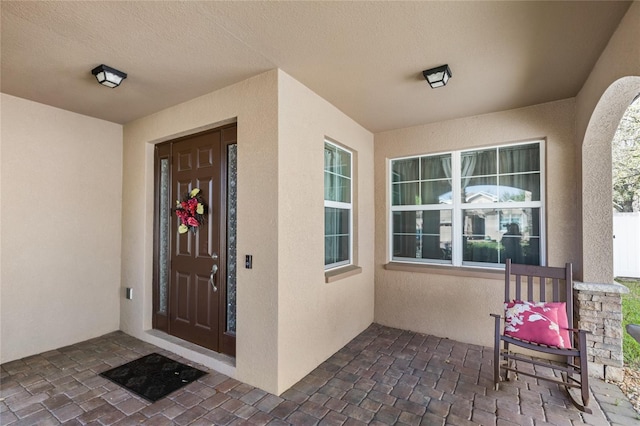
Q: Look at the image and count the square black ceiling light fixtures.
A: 2